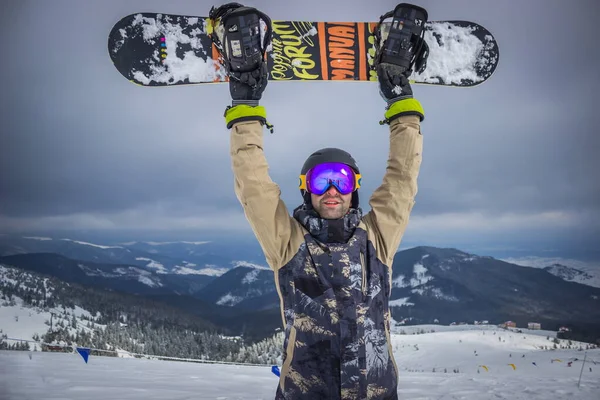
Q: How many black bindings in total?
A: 2